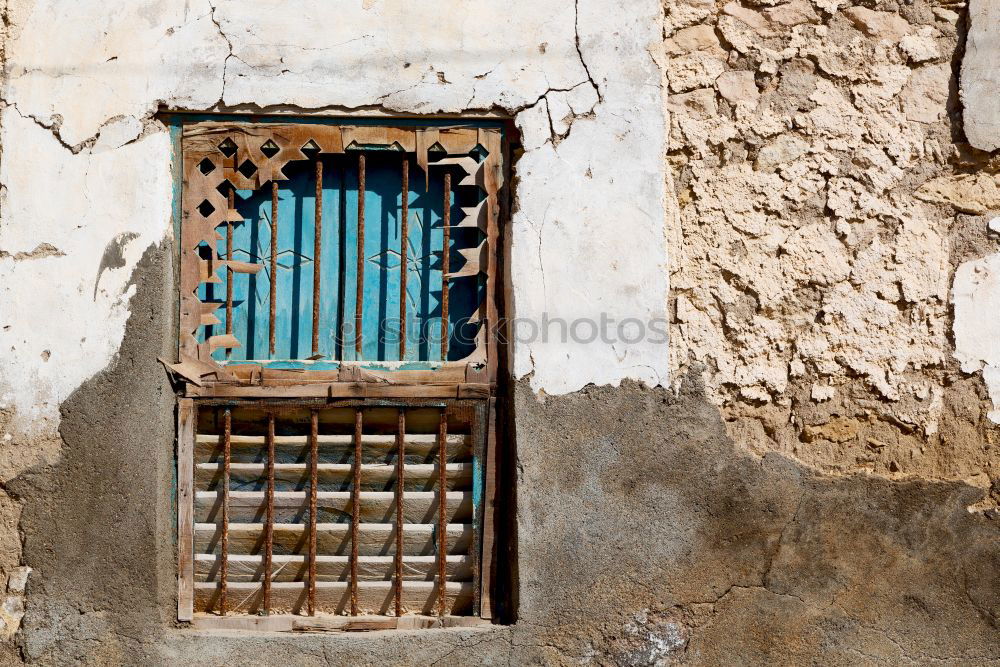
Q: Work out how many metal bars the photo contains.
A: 12